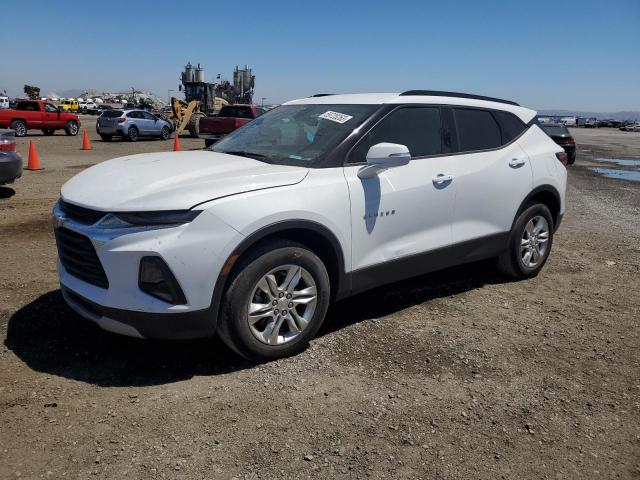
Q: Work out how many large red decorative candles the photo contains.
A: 0